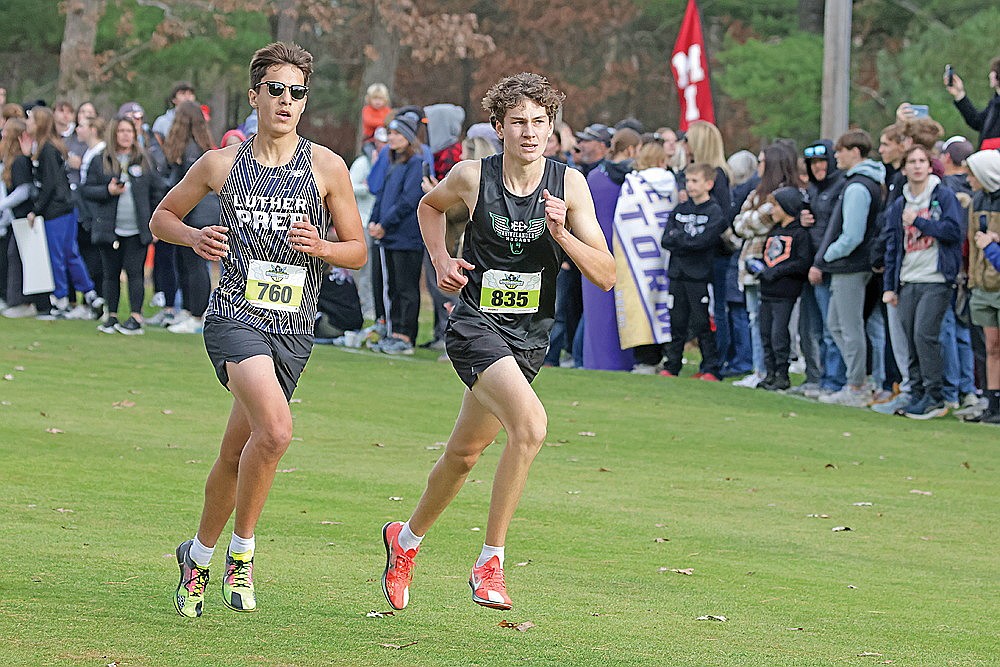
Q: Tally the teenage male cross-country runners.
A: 2